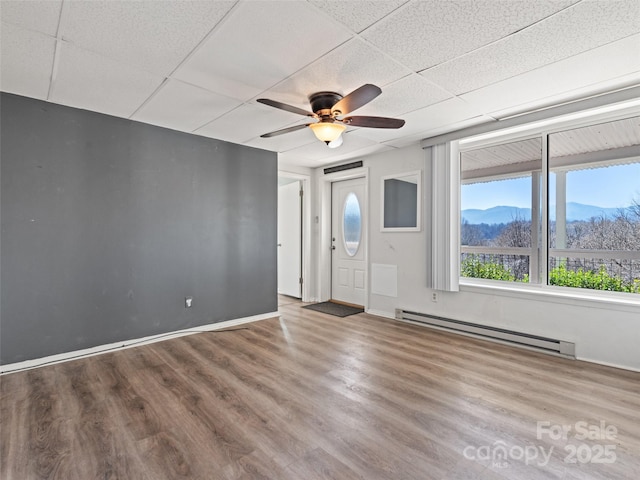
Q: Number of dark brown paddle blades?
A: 4